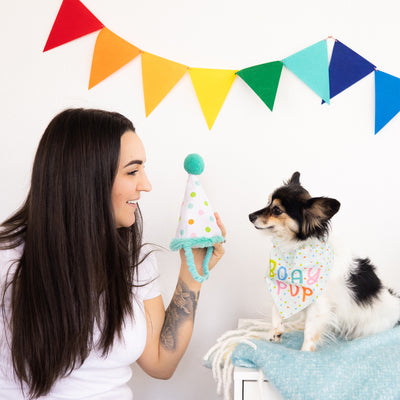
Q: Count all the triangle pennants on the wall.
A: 8